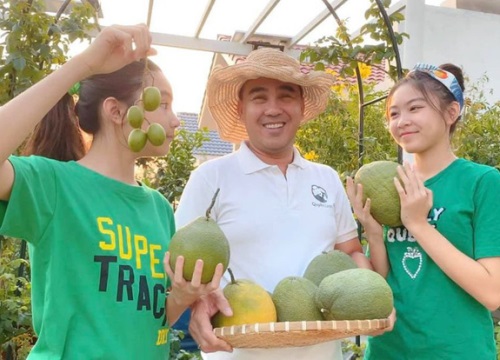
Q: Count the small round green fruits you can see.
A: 4